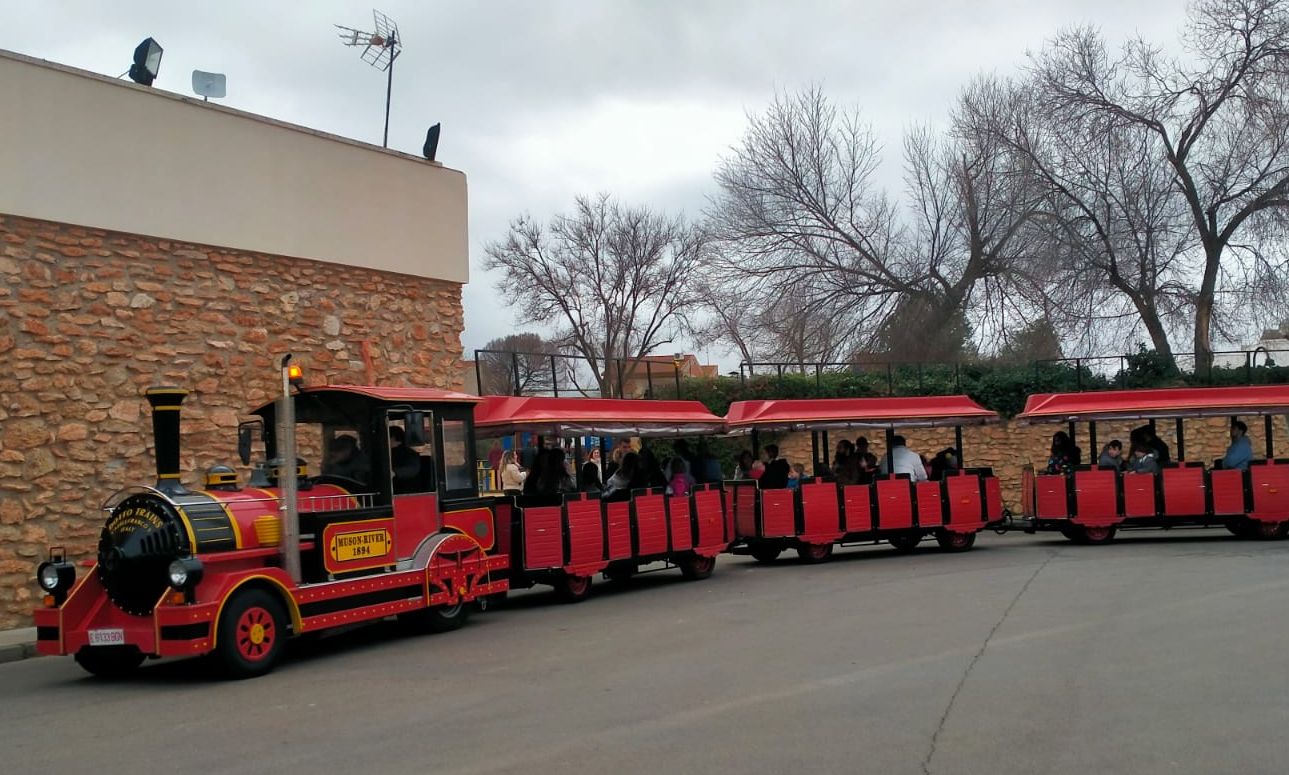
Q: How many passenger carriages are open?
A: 3